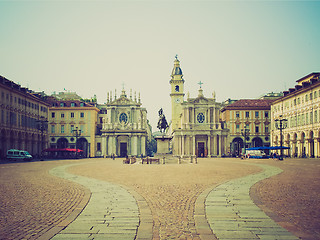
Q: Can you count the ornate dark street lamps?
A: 4